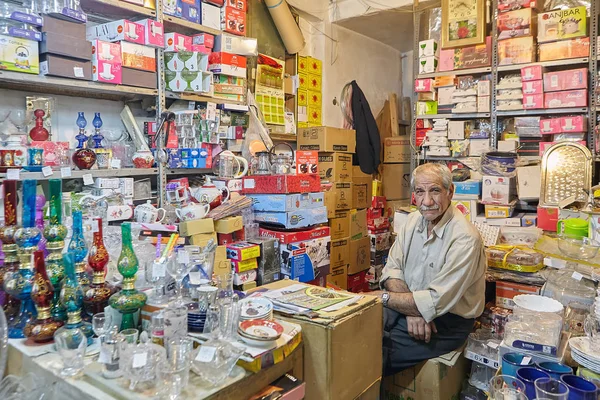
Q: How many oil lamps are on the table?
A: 8